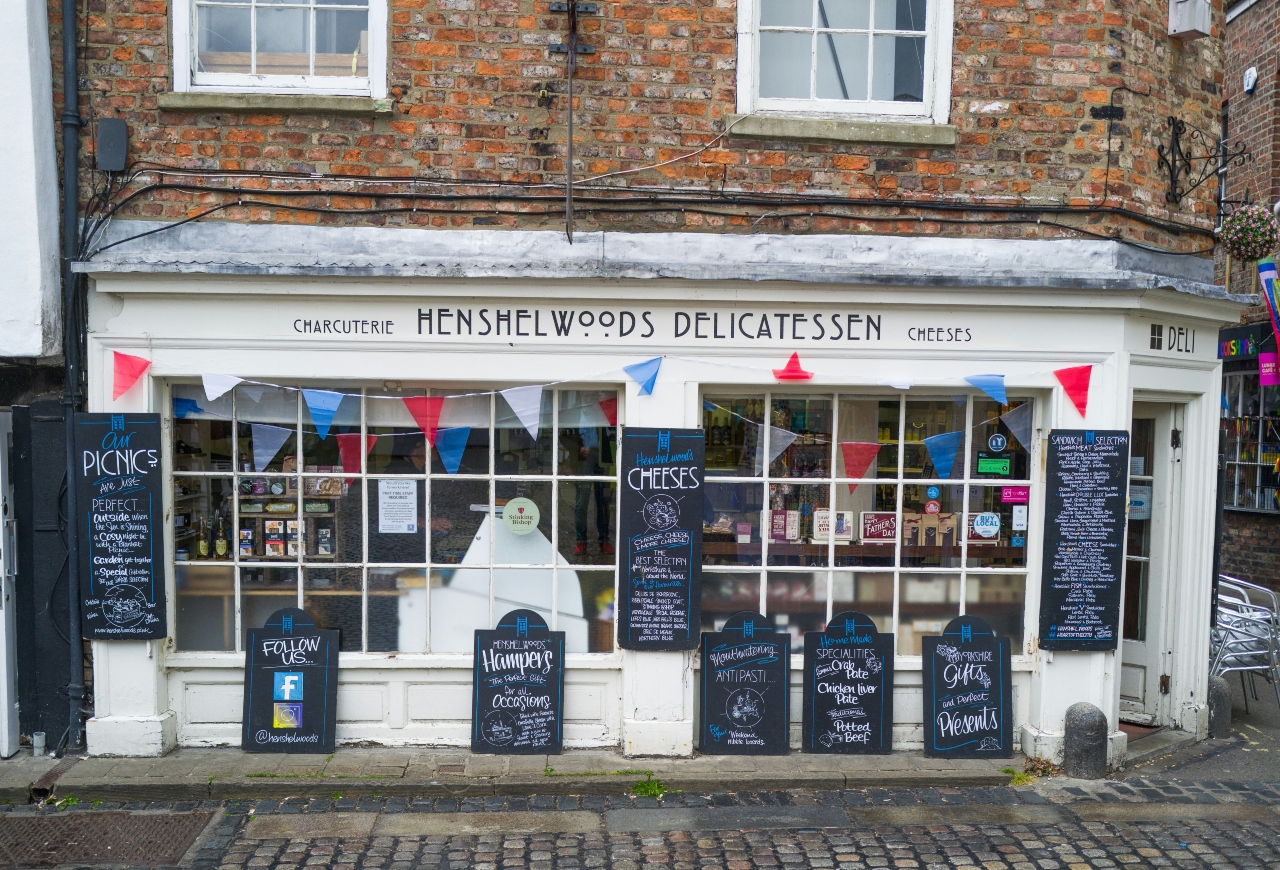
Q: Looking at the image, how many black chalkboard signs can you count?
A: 8